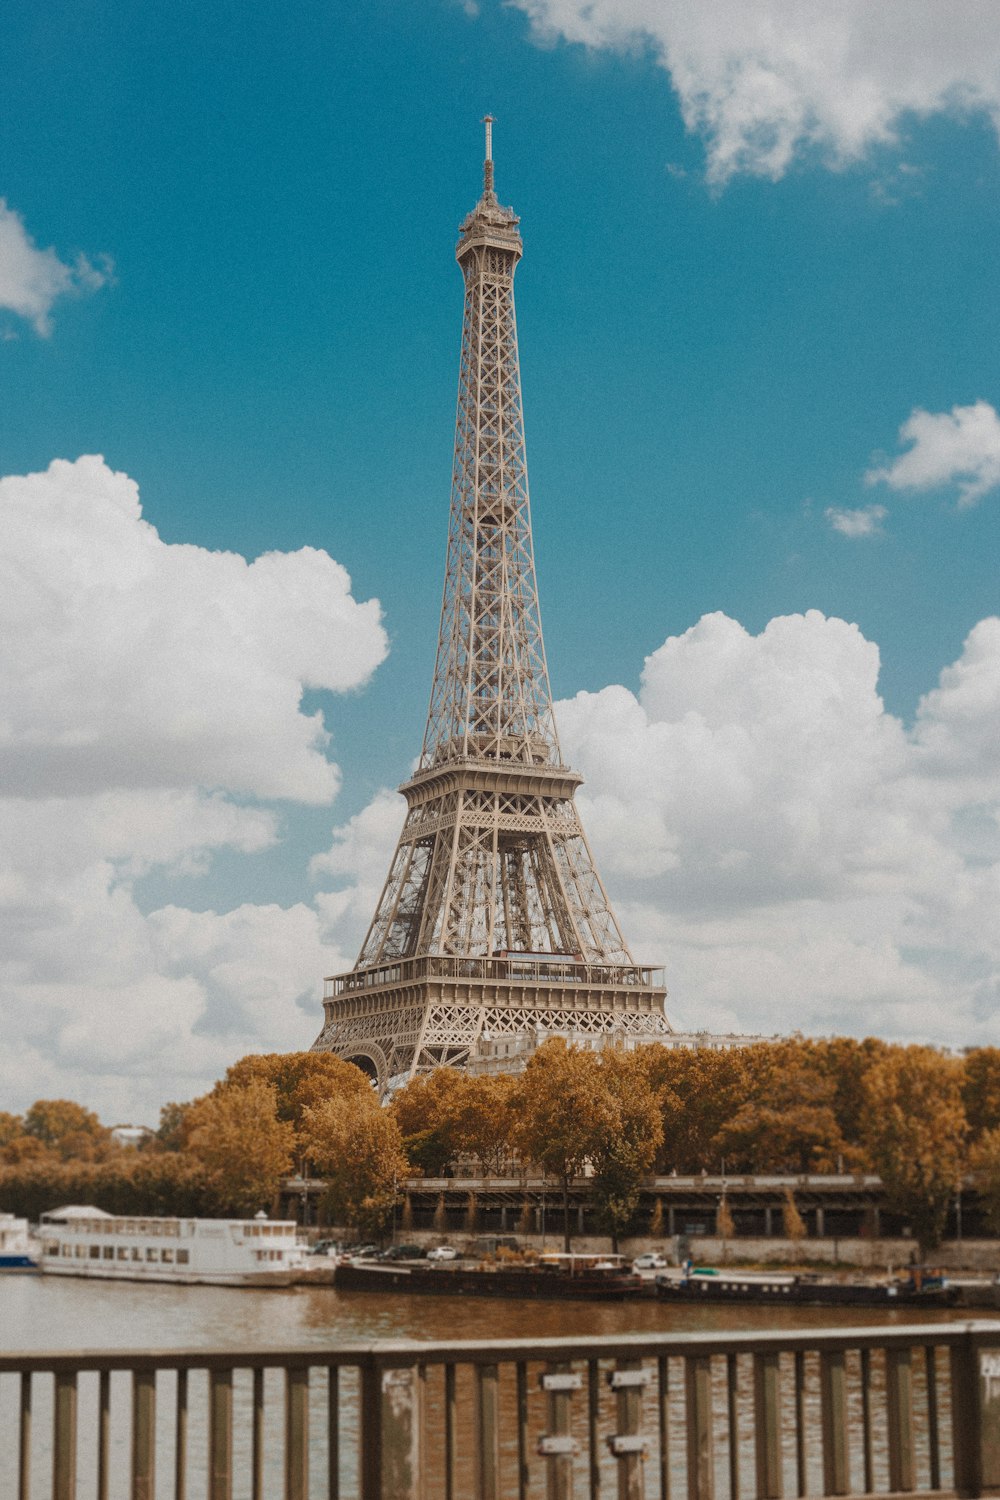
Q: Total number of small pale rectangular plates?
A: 4